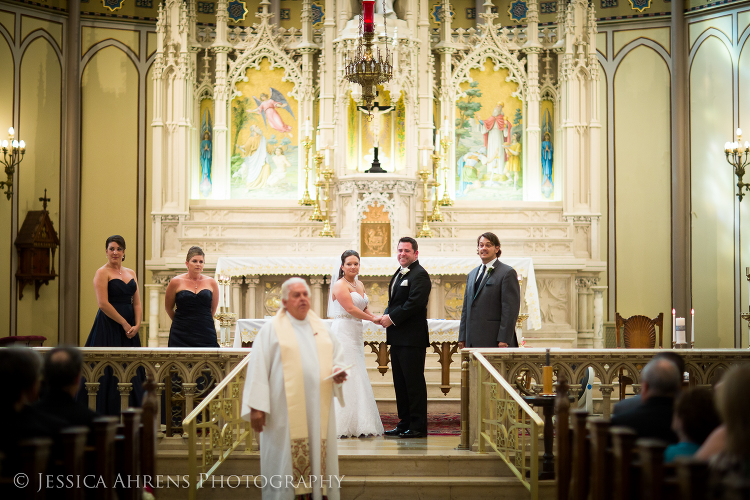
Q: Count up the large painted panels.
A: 2